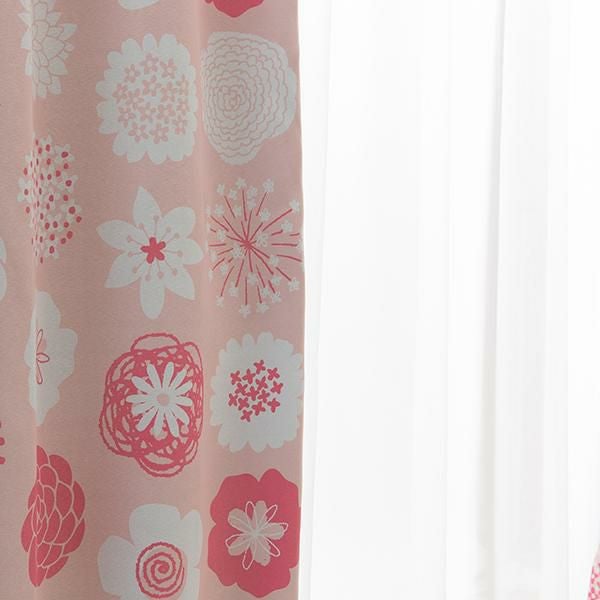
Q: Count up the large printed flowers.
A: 12